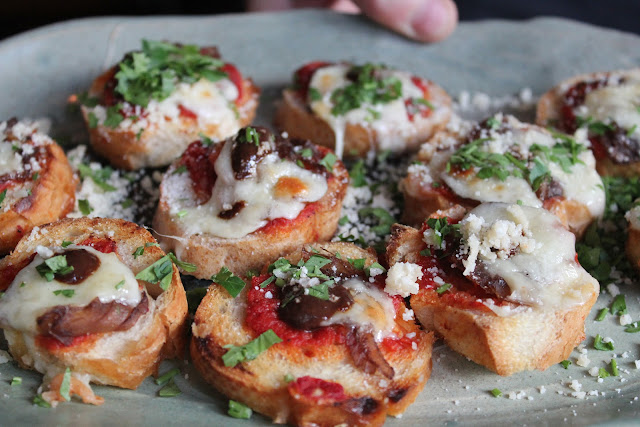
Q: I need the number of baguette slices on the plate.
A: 10